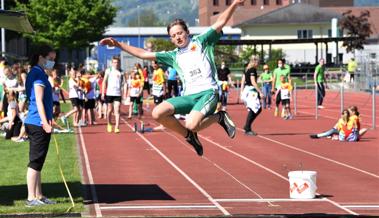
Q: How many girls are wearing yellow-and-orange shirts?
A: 2